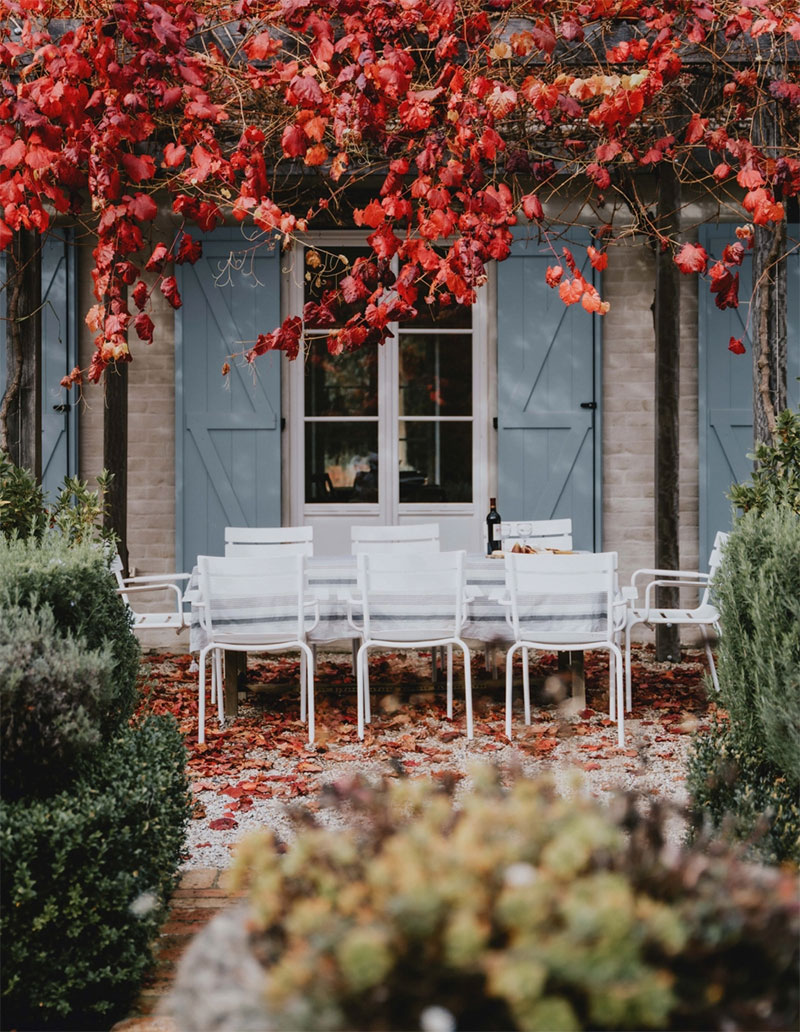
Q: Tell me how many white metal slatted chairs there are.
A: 8